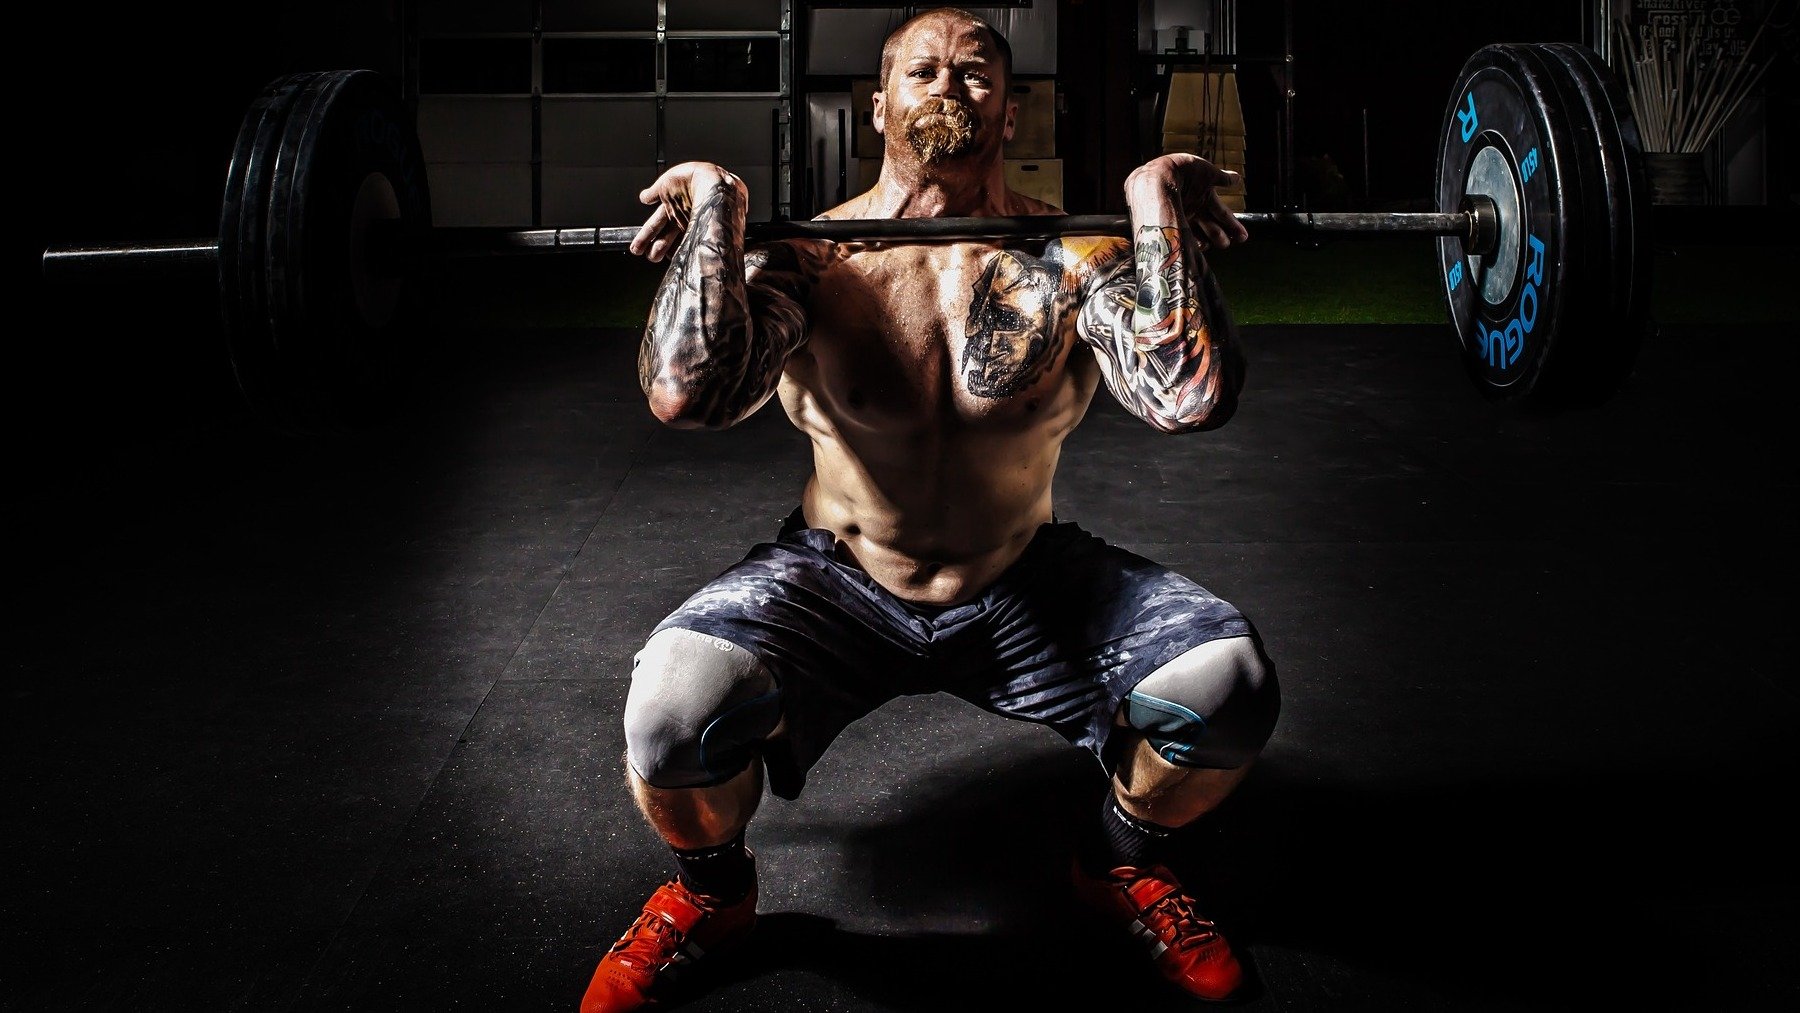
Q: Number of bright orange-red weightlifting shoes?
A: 2